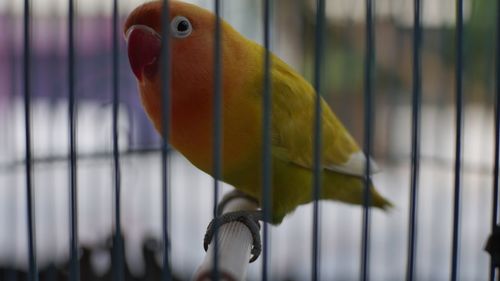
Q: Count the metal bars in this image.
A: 11